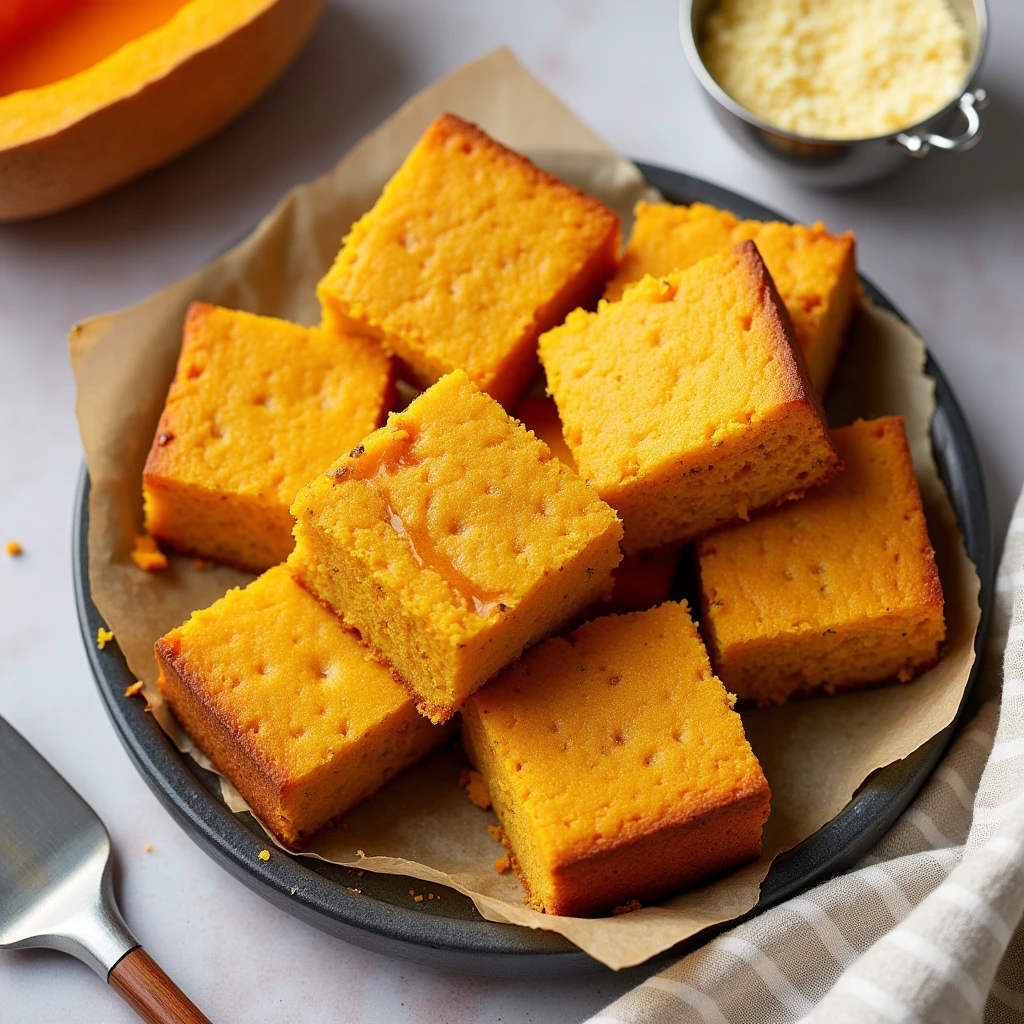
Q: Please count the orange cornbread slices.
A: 8